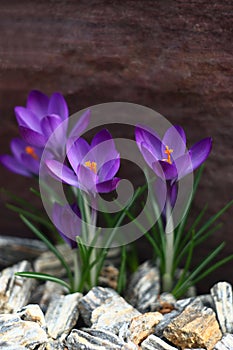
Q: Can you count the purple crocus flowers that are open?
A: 4